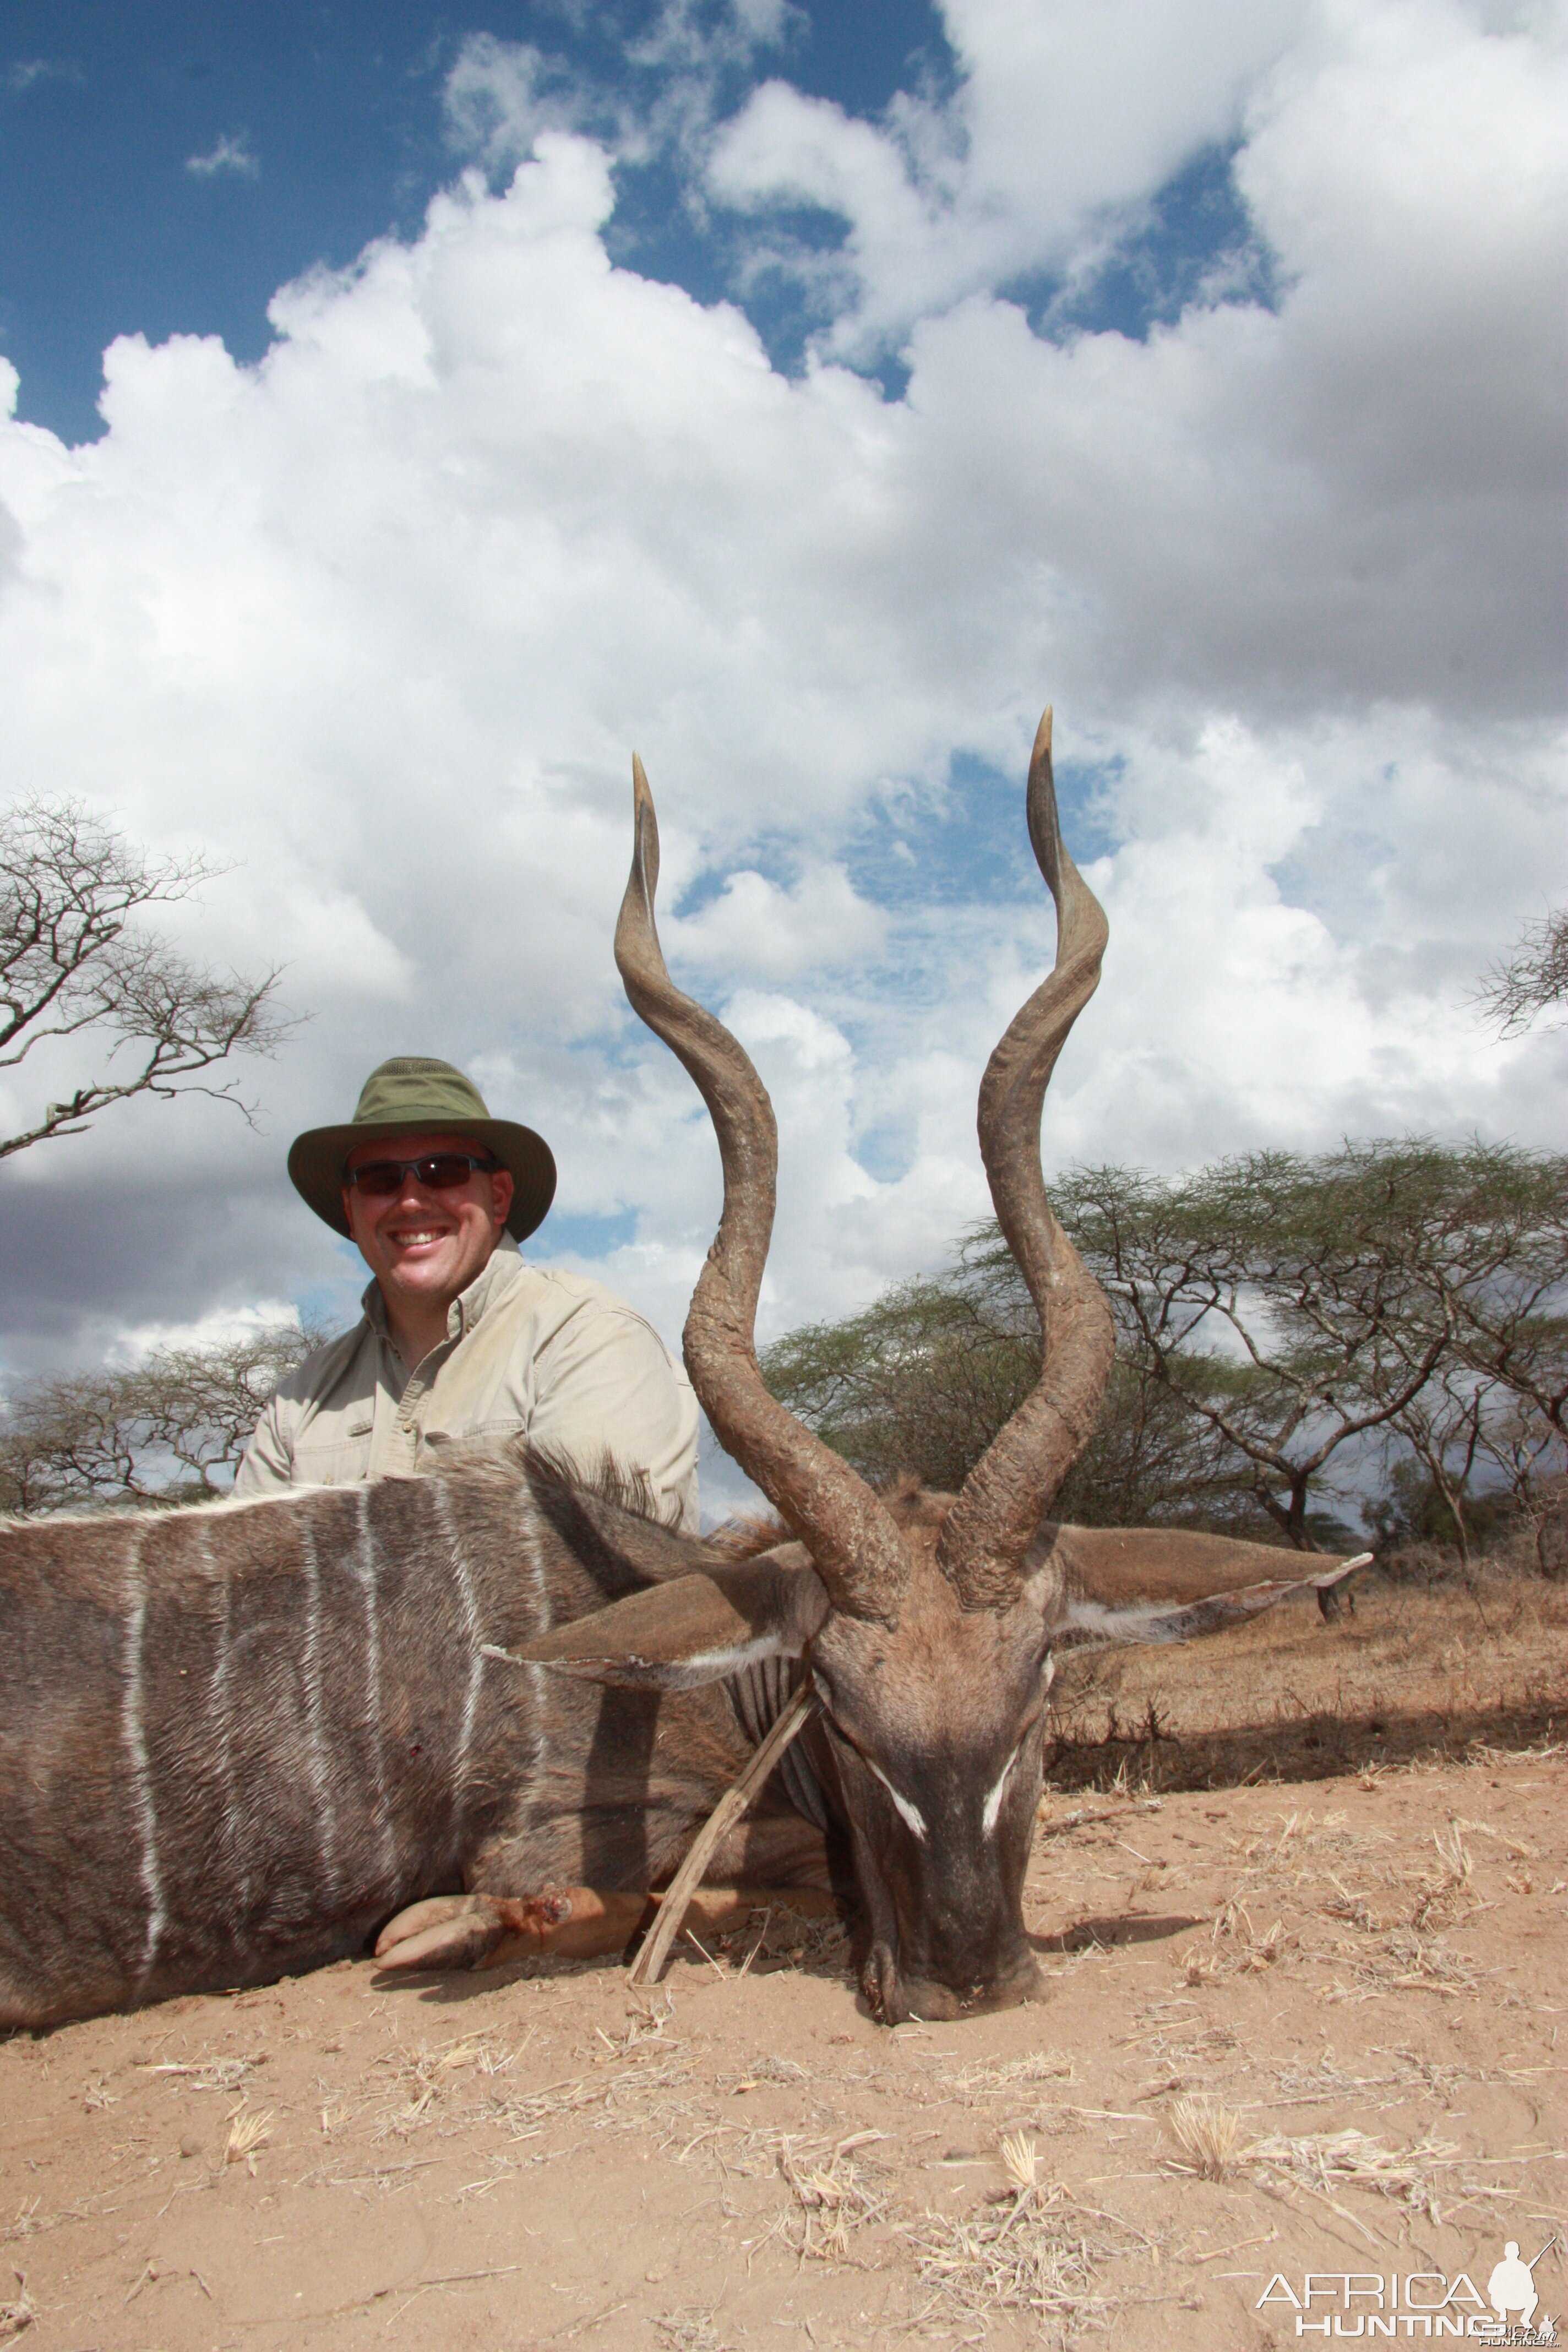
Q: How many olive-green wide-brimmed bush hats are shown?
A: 1